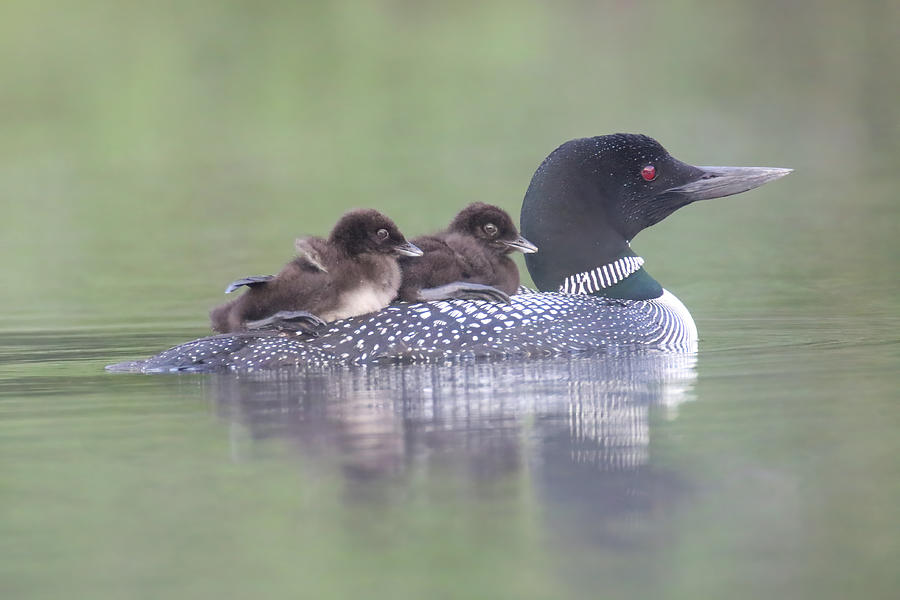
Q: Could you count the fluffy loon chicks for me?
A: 2